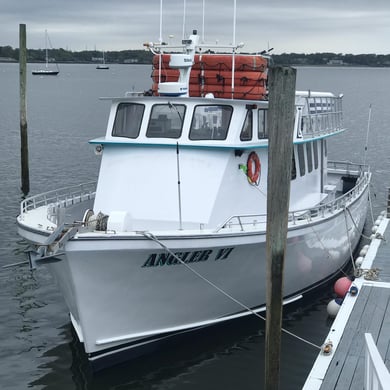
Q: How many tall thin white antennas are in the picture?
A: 4